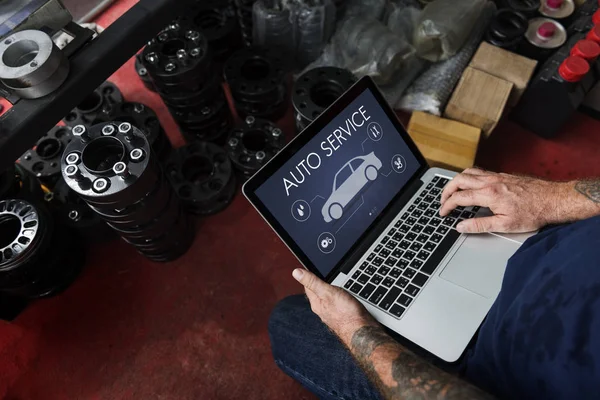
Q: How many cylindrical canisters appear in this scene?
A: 2